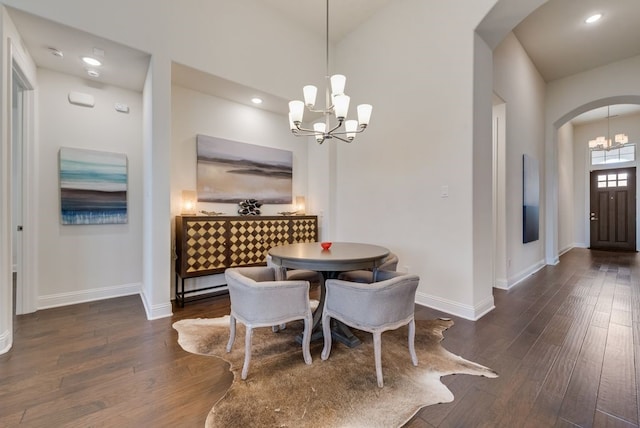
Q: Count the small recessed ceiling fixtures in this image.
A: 3